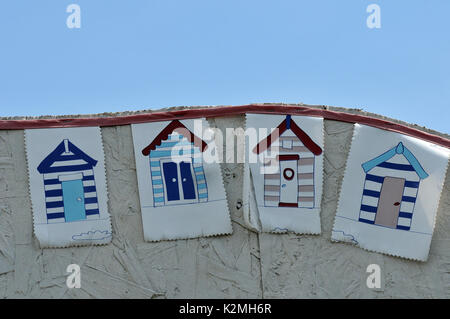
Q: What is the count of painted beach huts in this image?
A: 4